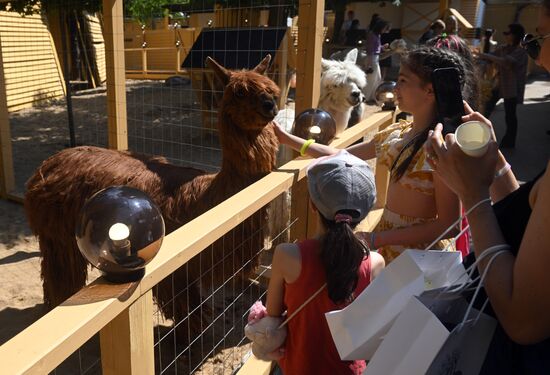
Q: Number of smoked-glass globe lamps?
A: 3